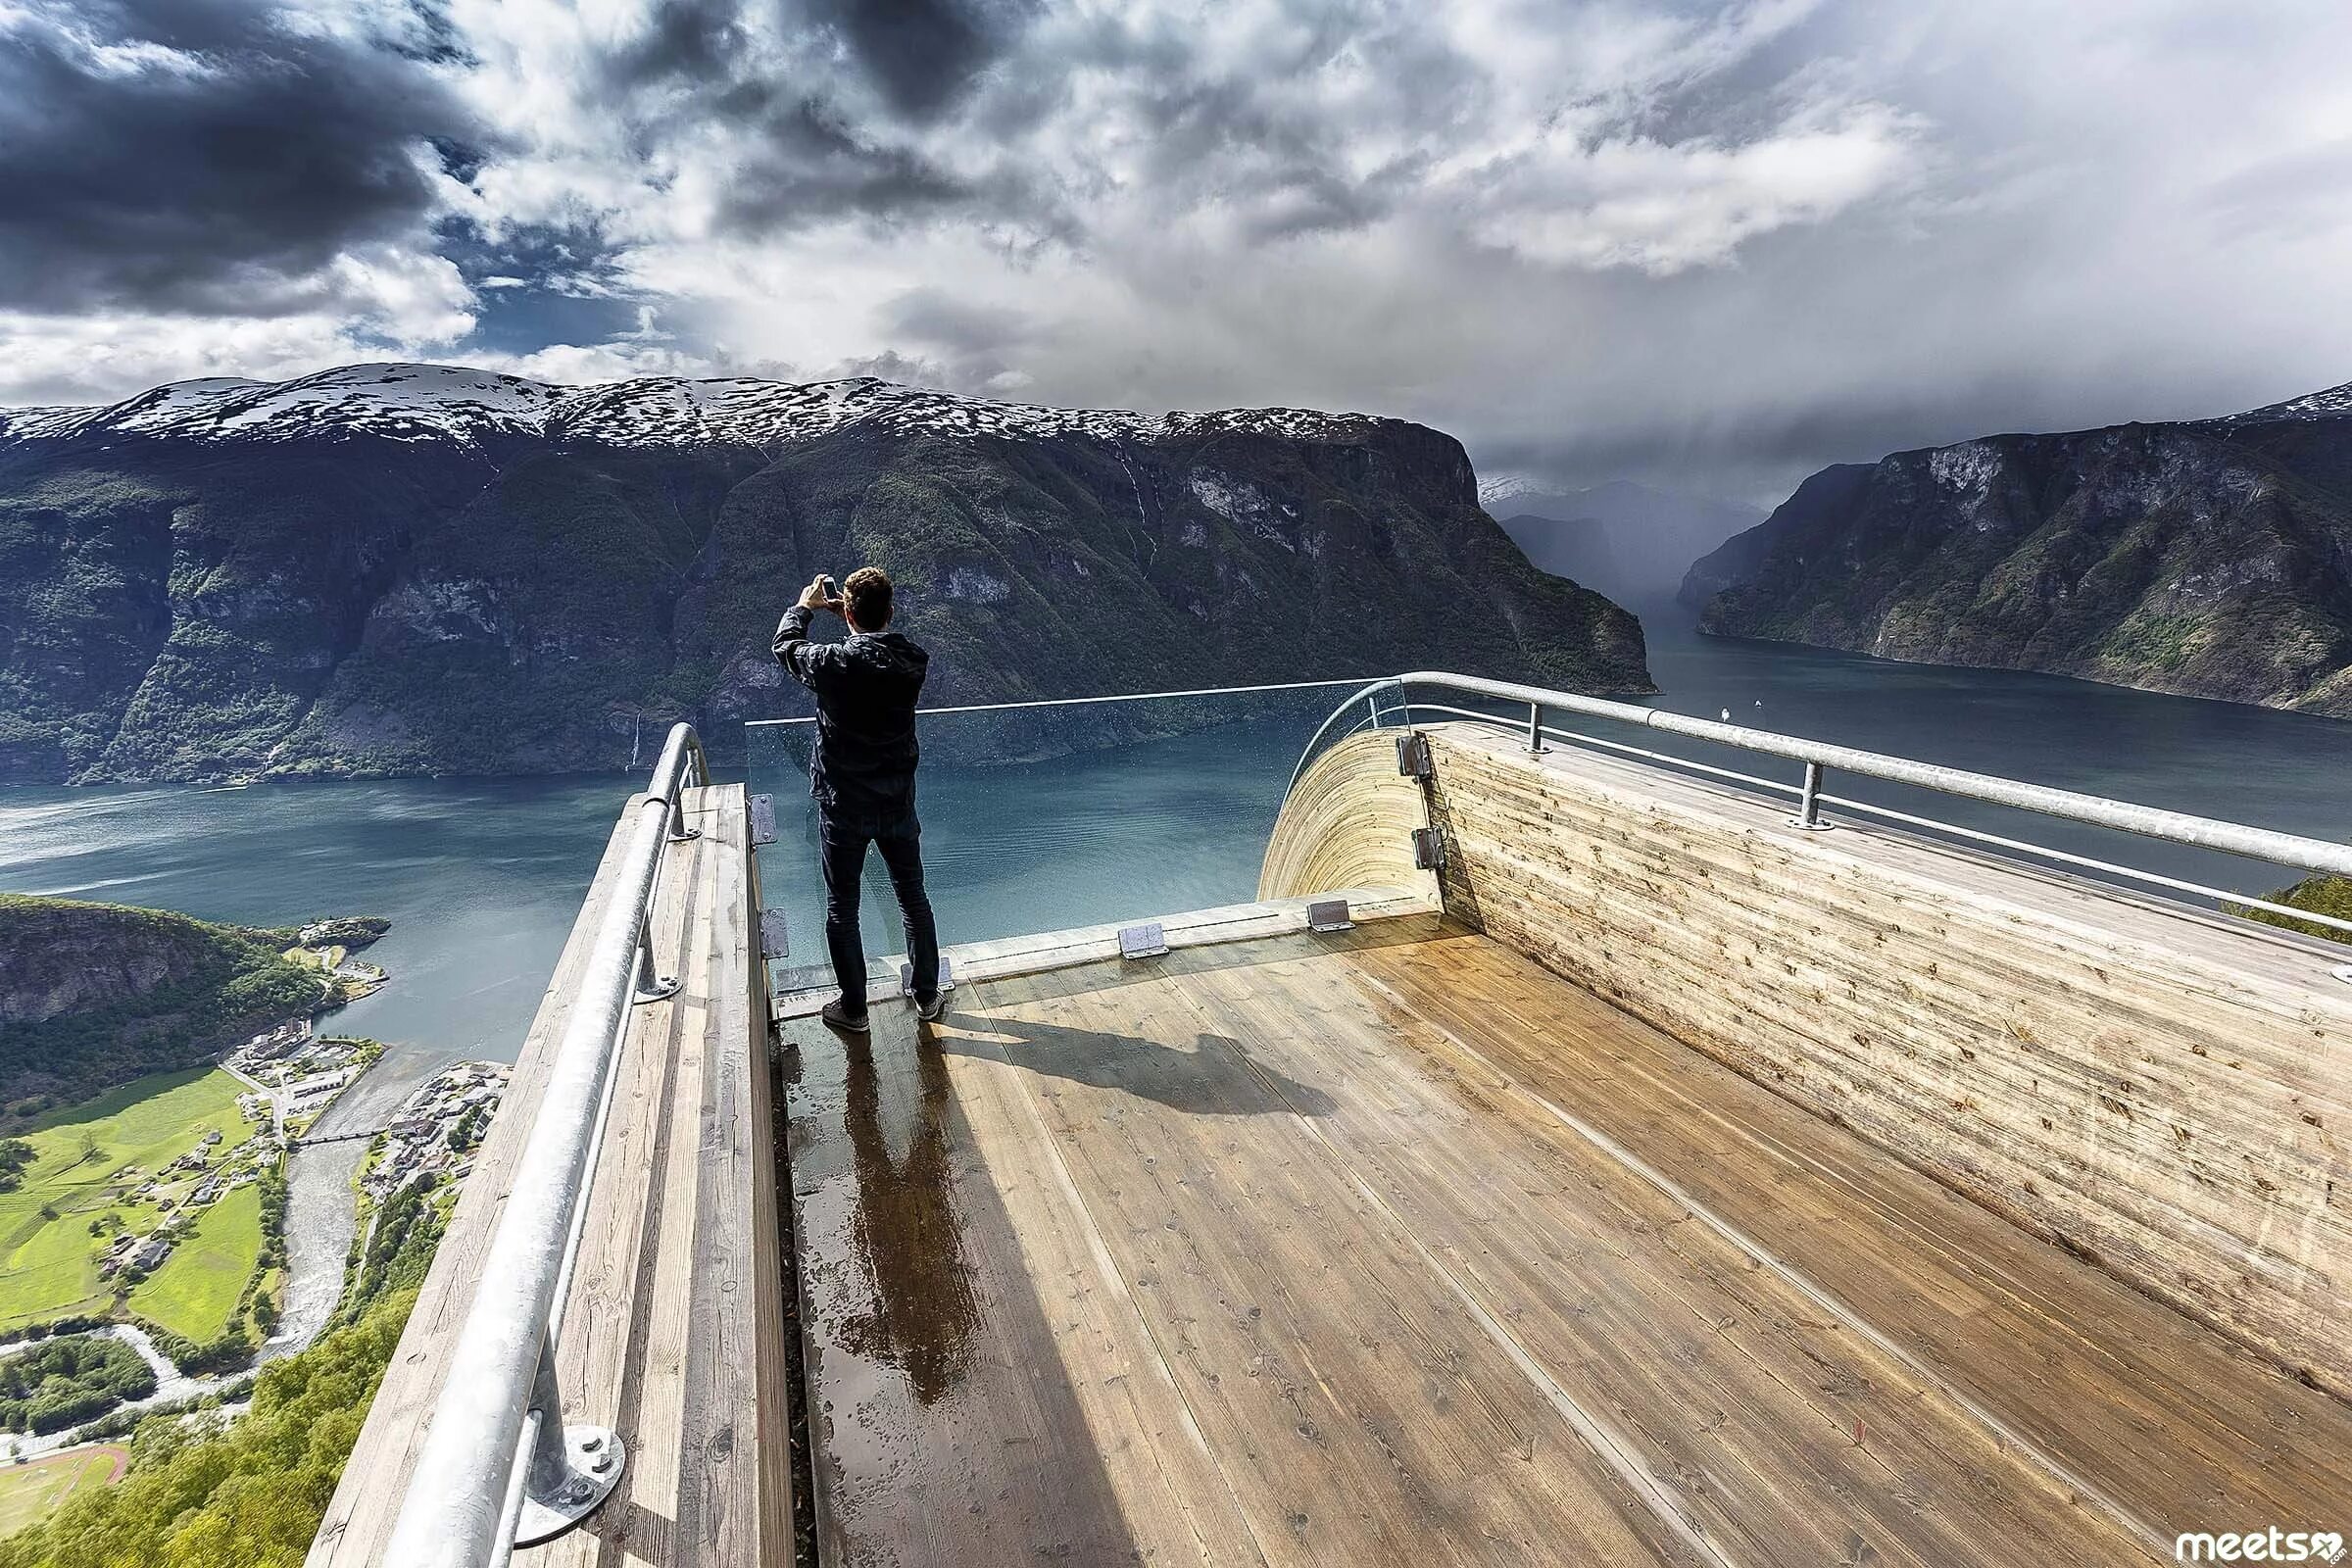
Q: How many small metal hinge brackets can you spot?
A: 7